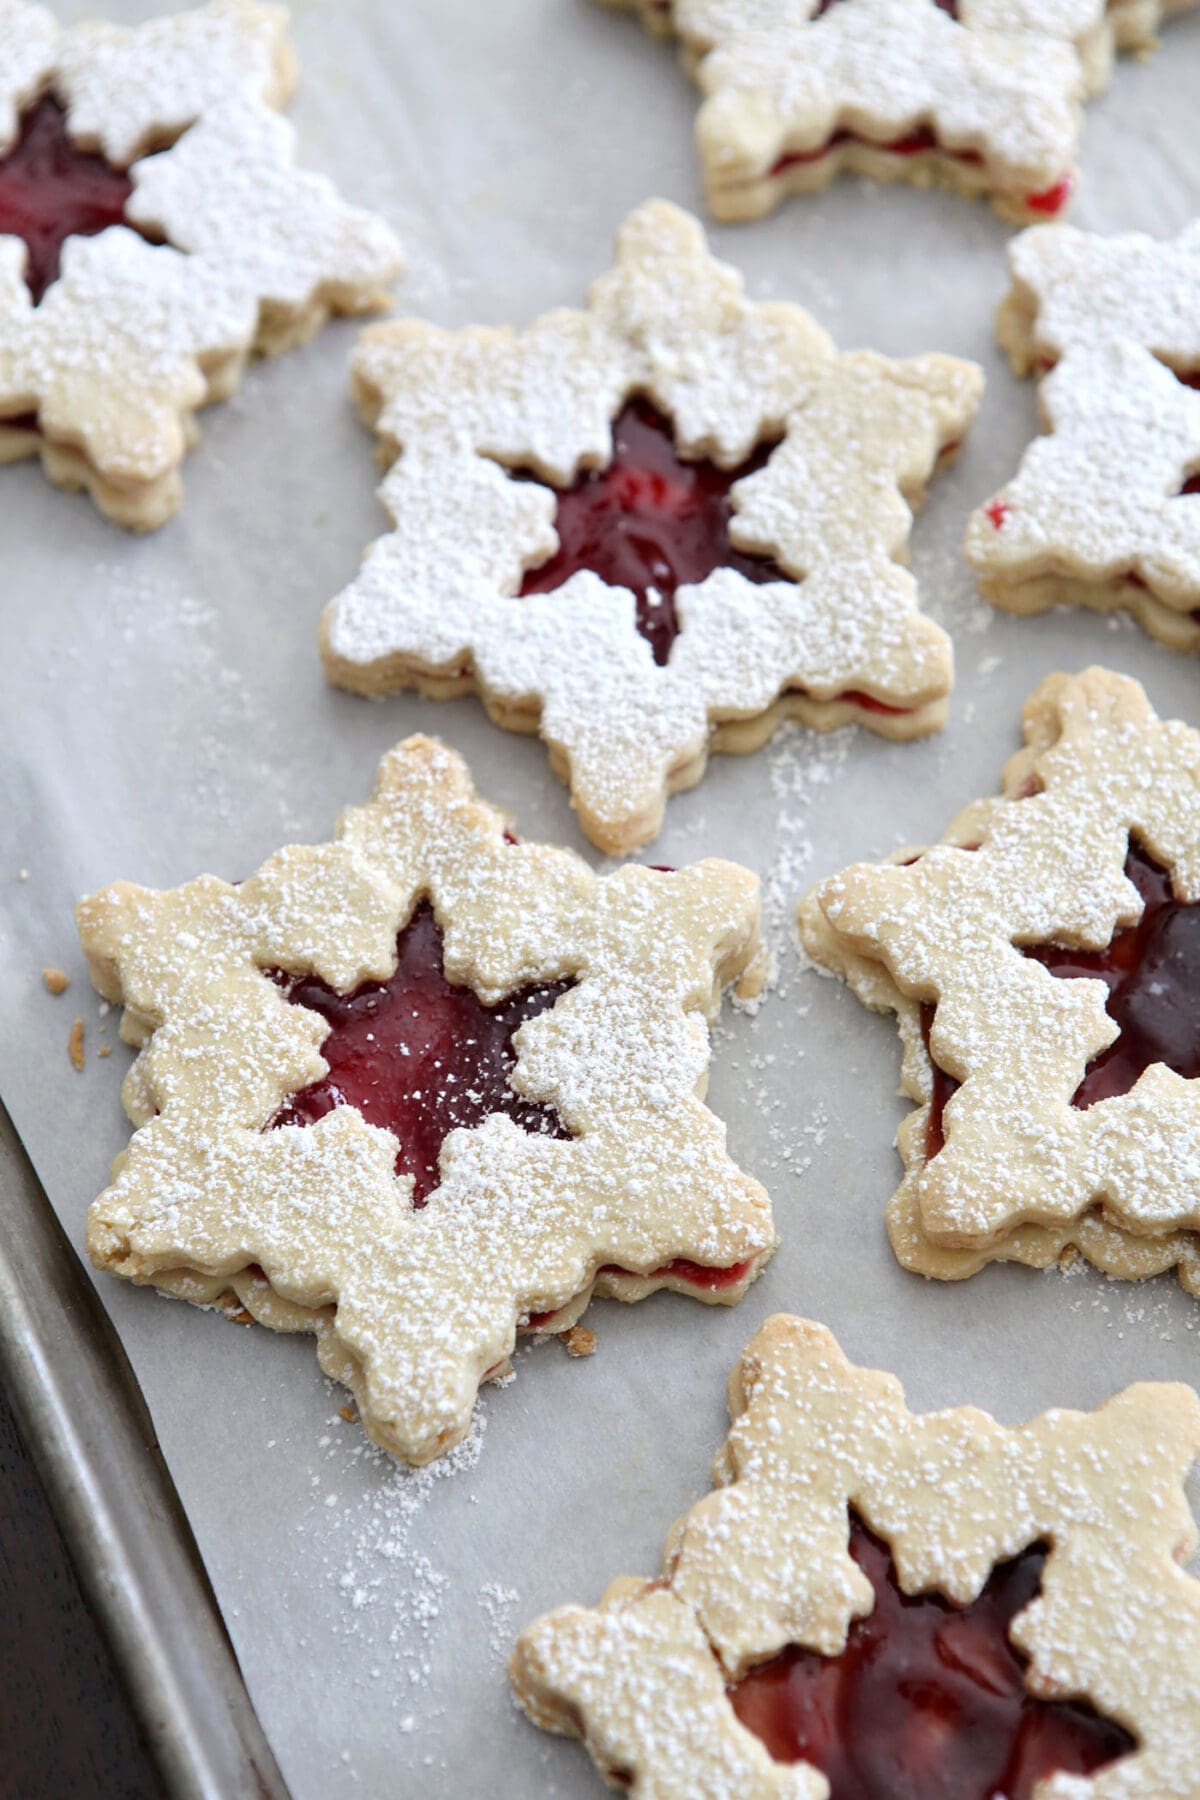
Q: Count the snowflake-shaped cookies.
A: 7